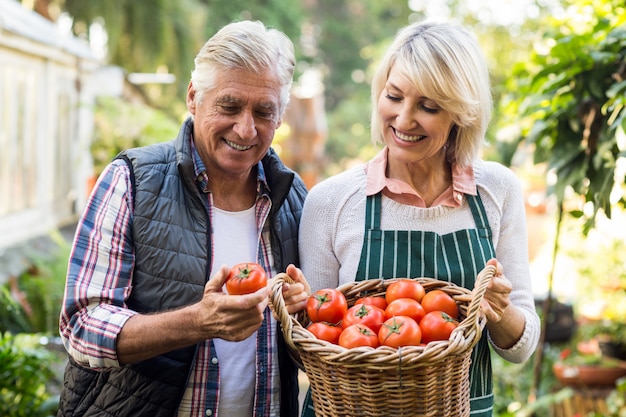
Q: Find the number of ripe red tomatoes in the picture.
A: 11